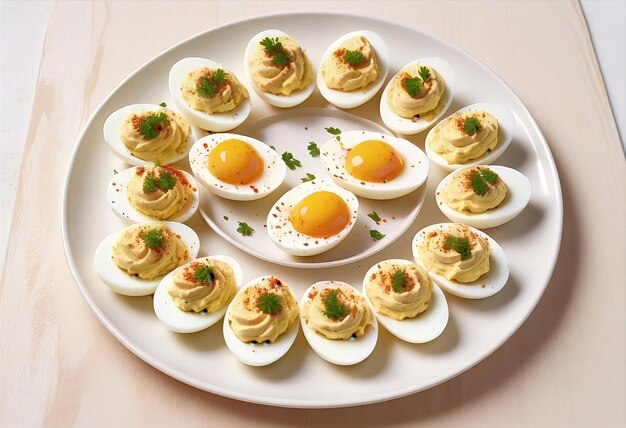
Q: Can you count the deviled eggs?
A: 14